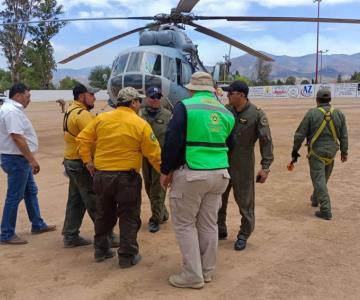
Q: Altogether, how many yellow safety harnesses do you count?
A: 1